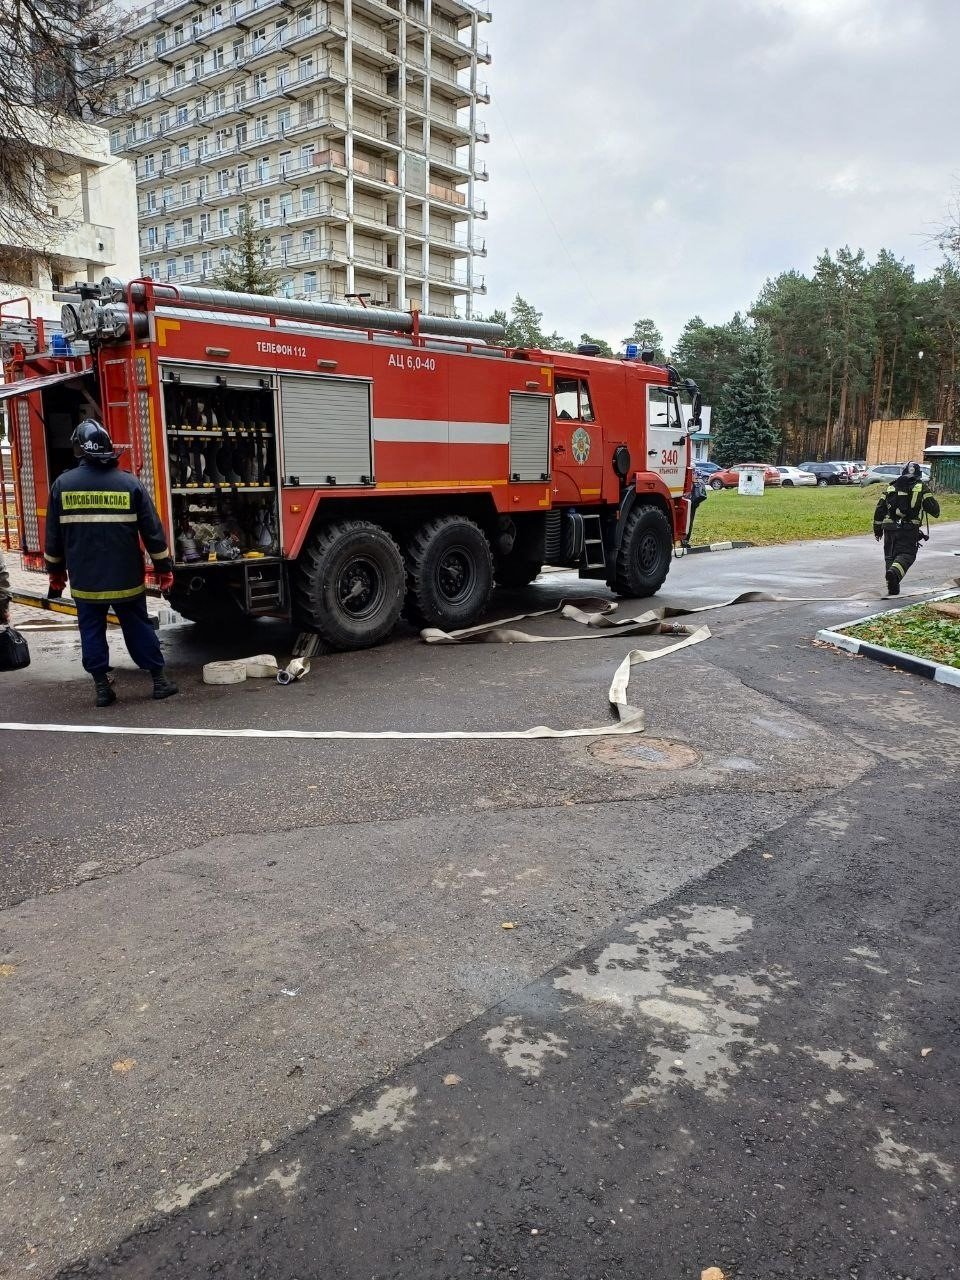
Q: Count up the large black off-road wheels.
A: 3